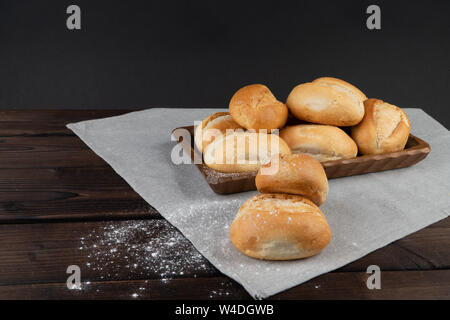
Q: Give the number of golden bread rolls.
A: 8